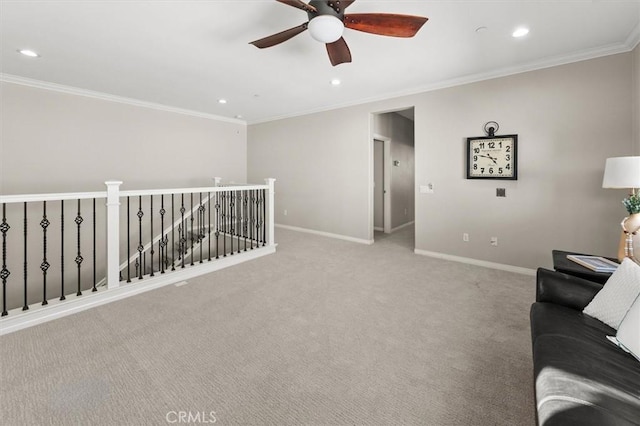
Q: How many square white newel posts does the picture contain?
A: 3